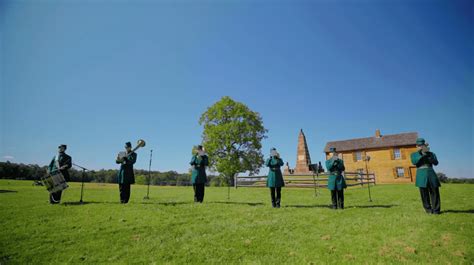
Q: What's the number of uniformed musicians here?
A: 6